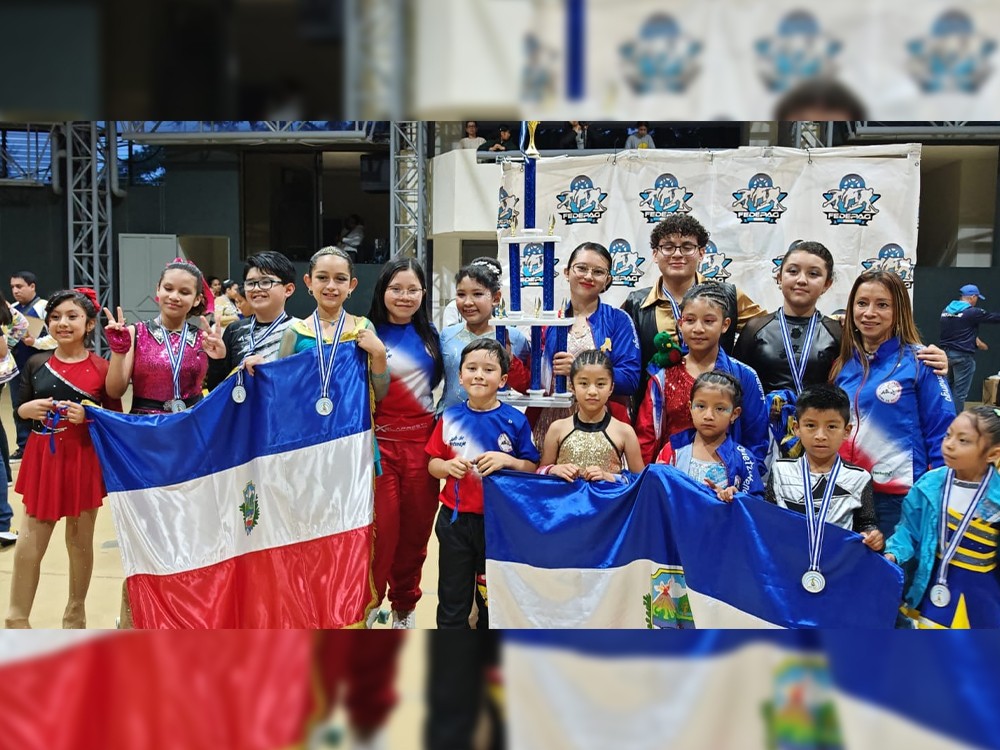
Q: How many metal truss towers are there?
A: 2